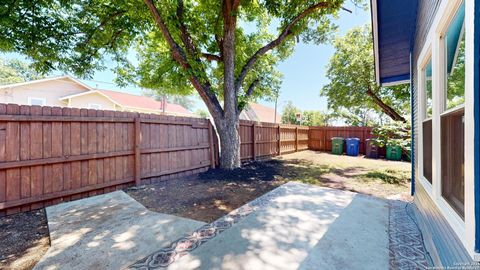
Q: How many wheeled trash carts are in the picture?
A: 4